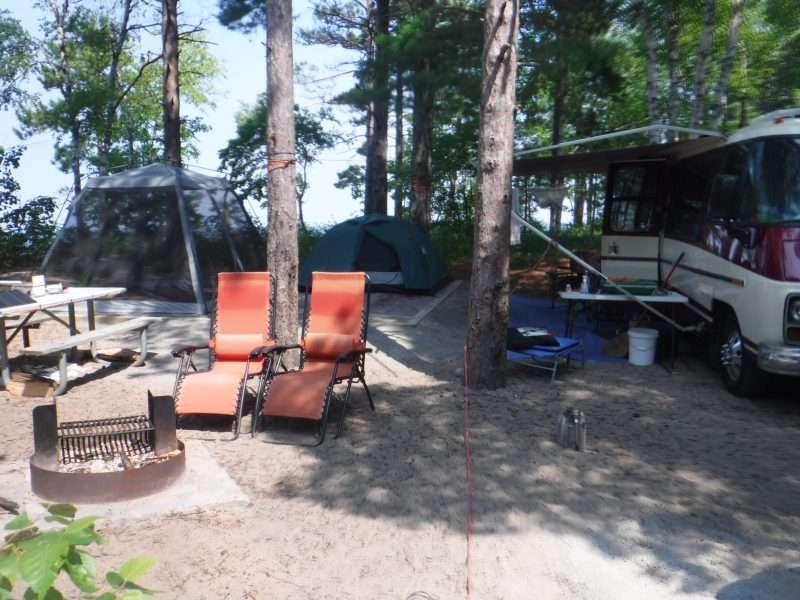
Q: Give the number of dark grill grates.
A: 1